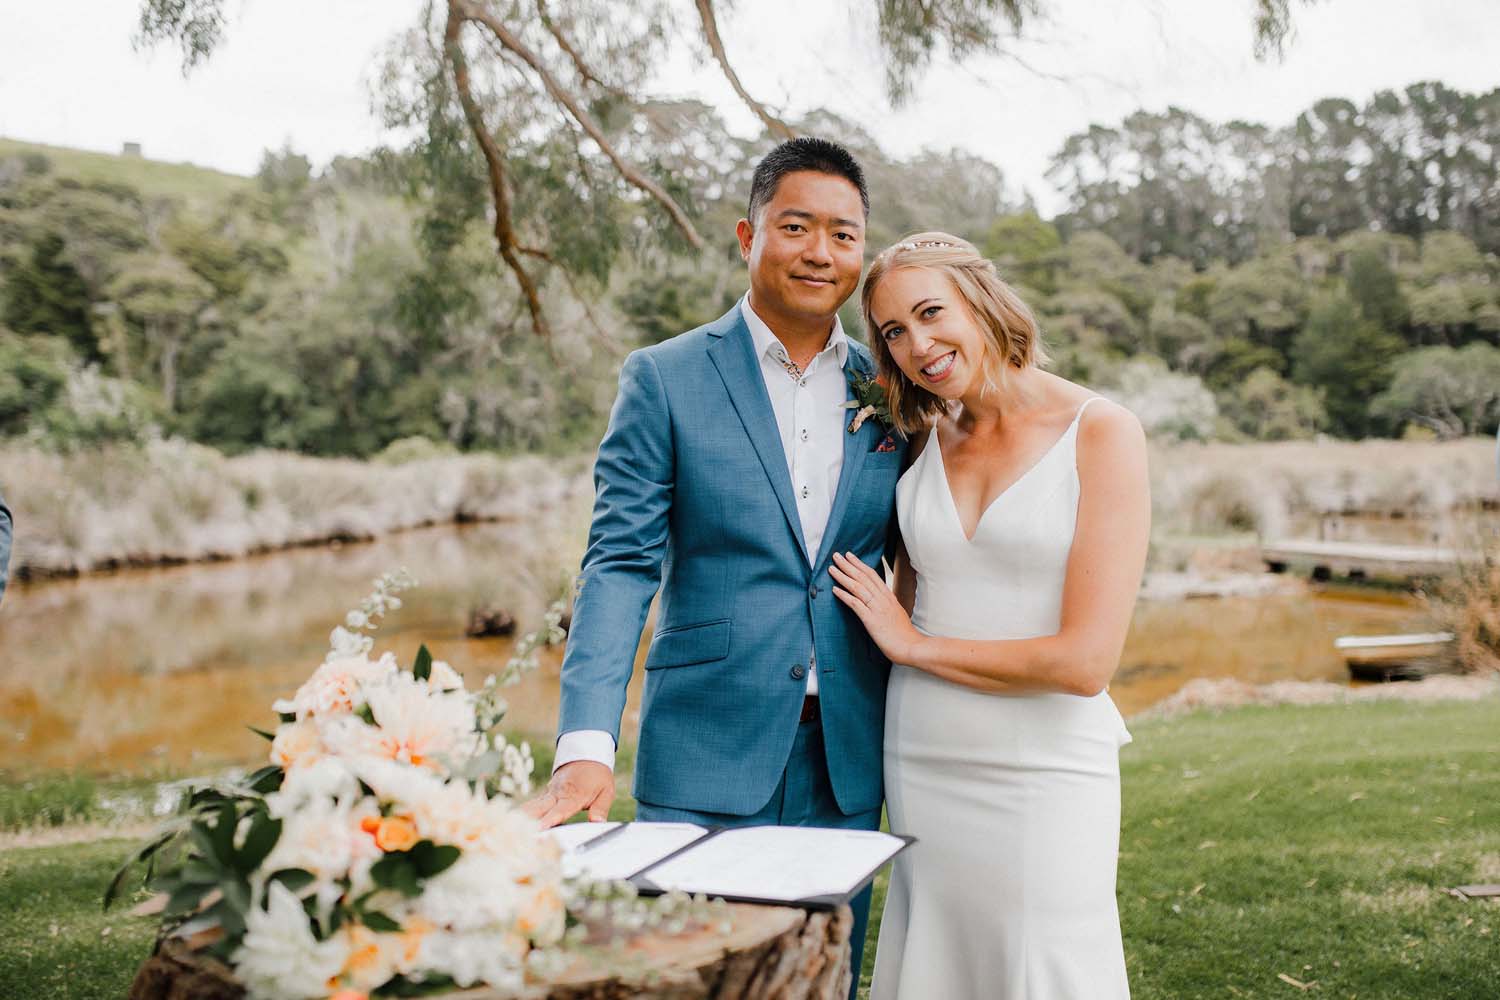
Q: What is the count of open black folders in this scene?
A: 1